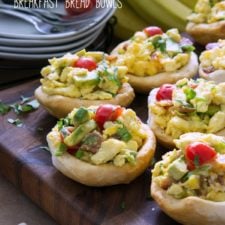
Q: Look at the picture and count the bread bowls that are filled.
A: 7